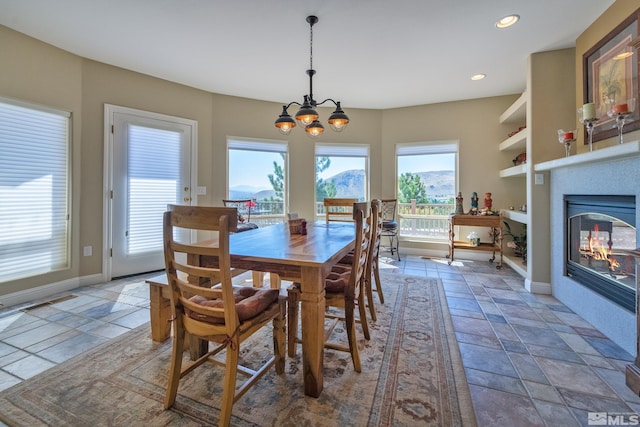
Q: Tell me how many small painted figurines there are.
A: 3